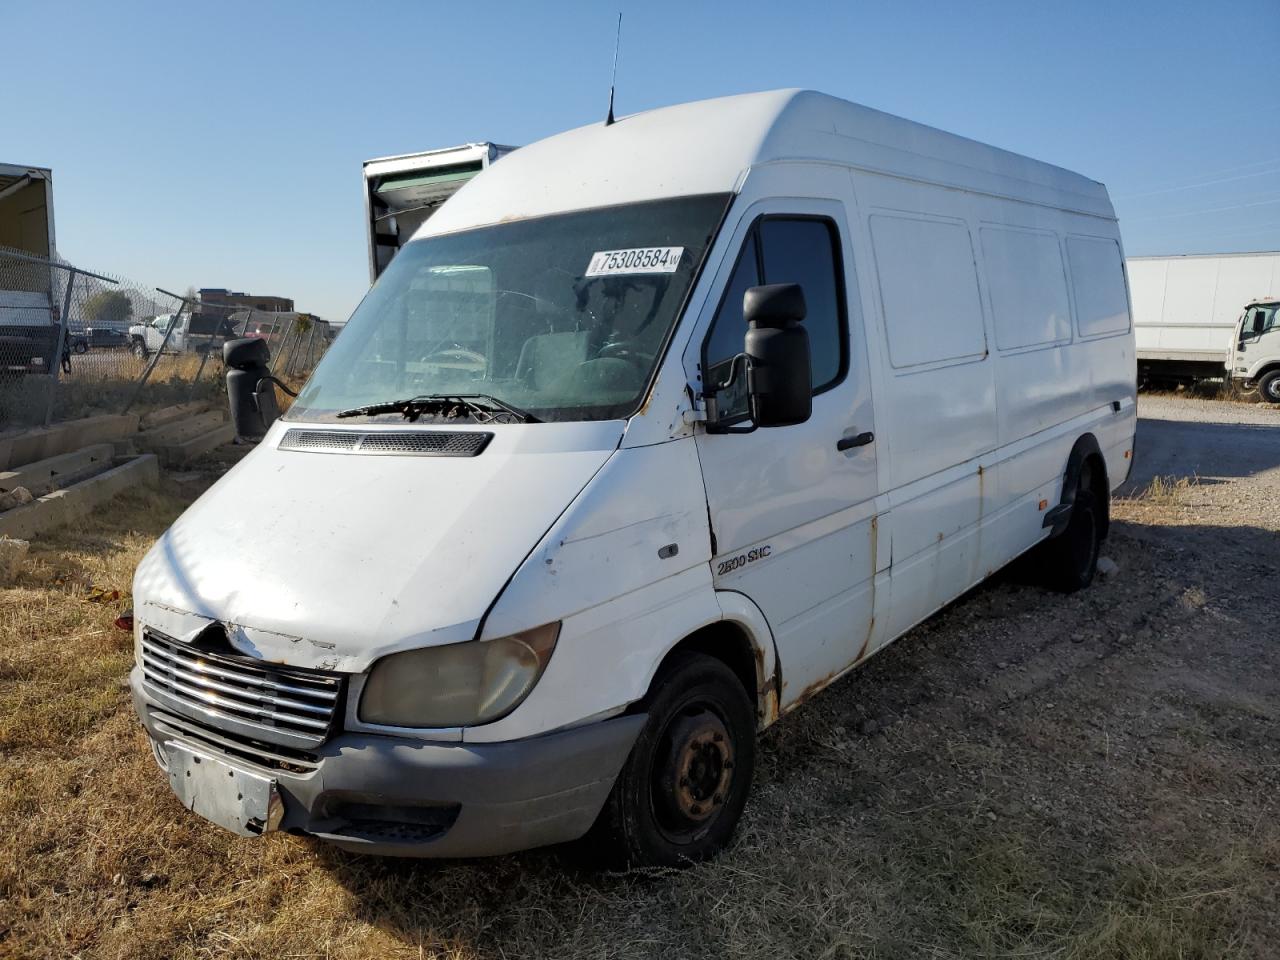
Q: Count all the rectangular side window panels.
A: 3